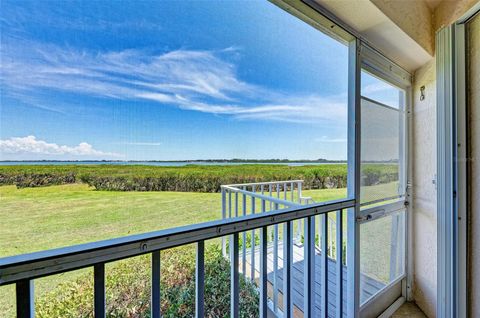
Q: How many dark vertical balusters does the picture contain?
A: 10